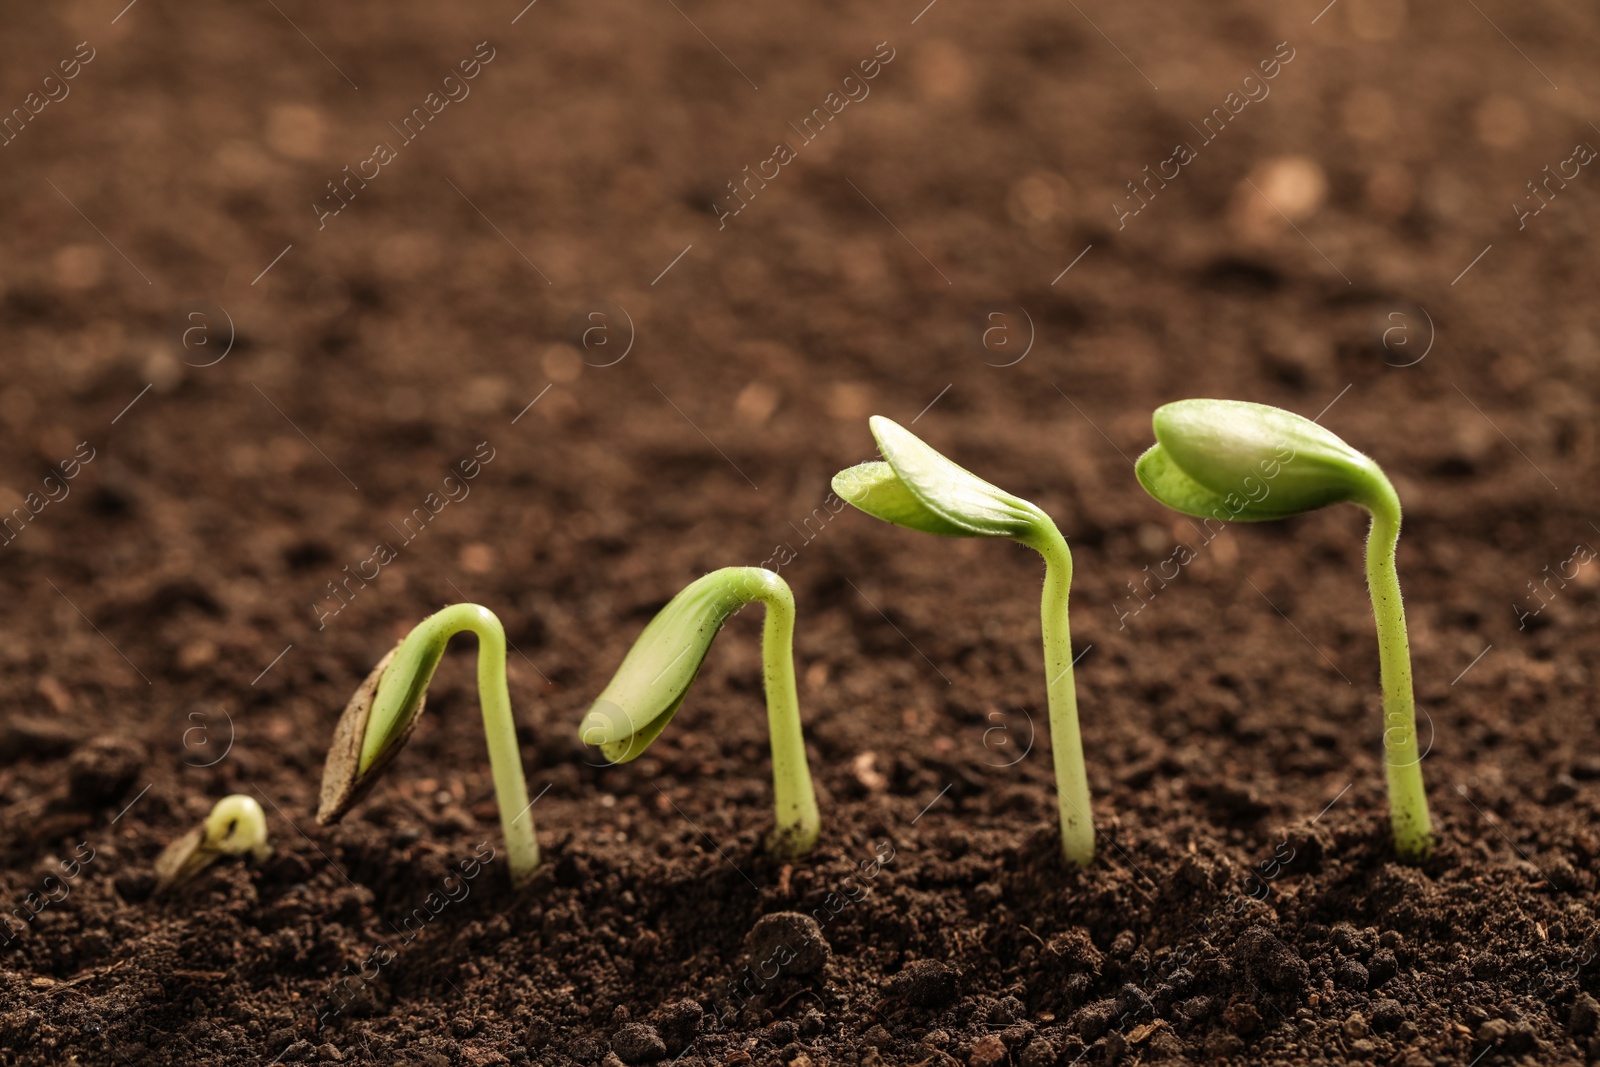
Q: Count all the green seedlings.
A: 5